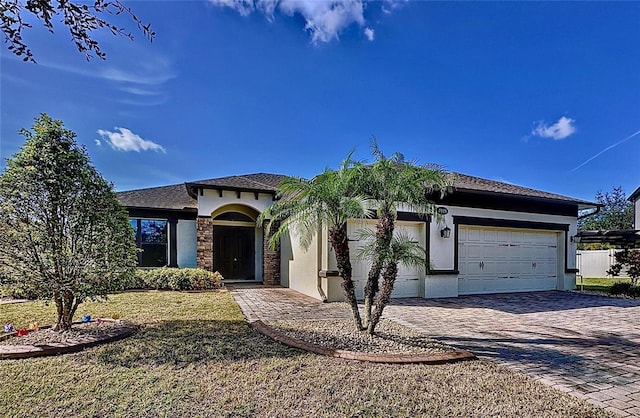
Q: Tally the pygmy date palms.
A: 3